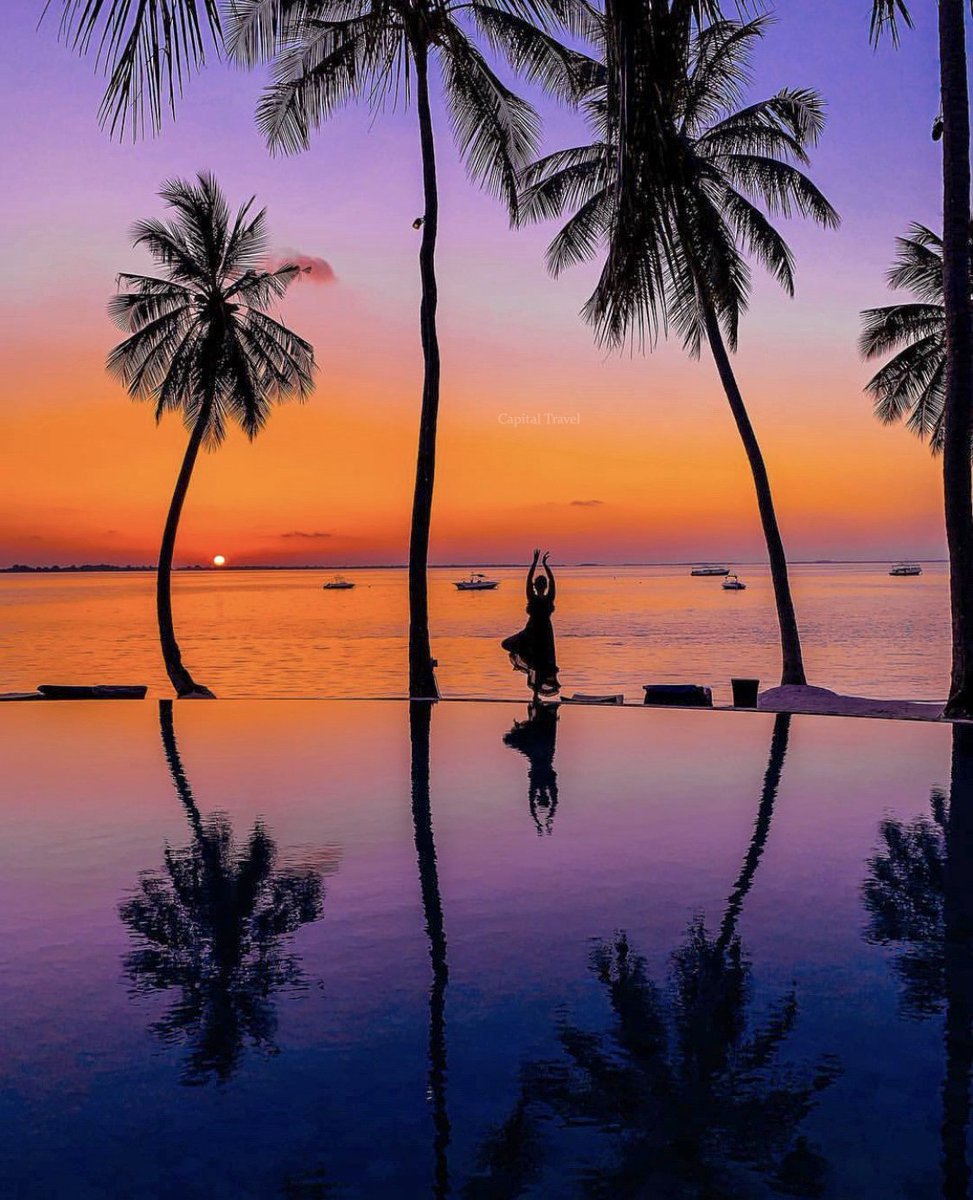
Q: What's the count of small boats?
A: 5